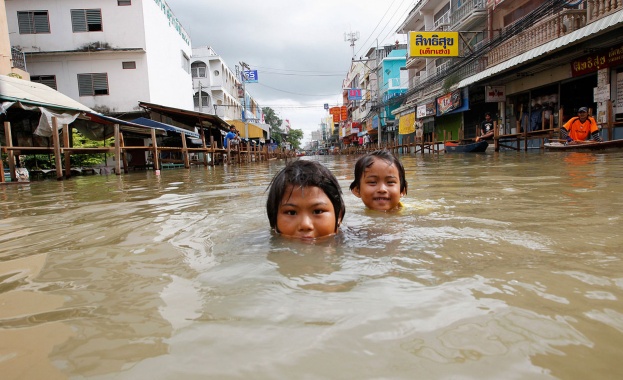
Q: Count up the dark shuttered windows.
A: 4